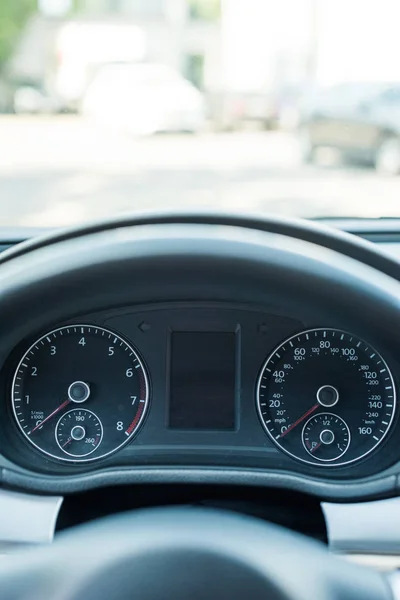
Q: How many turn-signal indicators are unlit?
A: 2